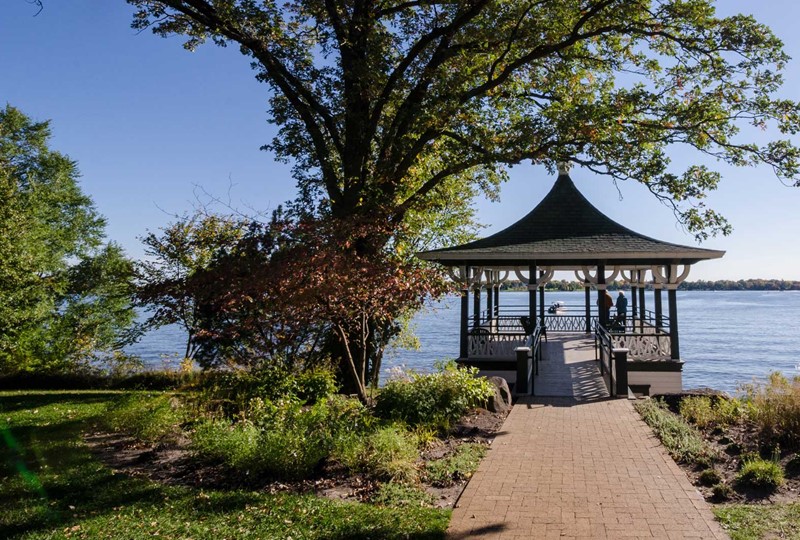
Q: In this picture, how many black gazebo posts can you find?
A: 12